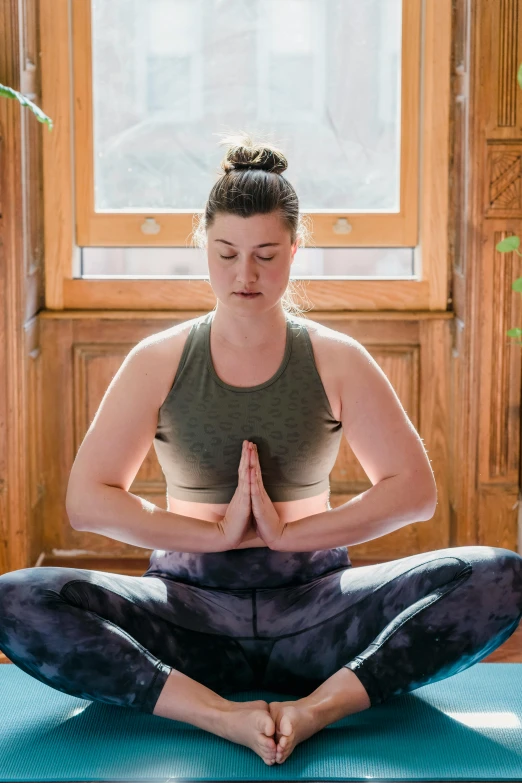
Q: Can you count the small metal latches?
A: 2